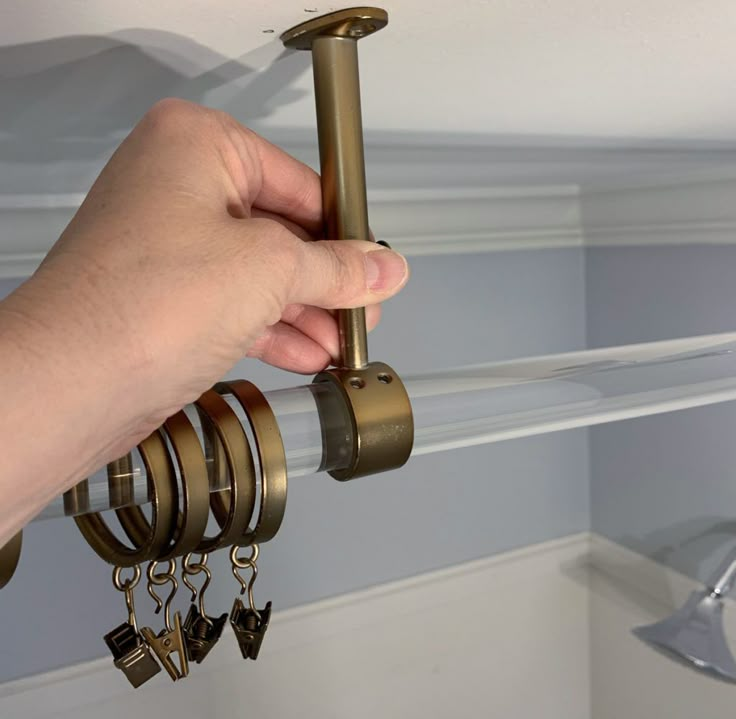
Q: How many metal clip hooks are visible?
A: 4